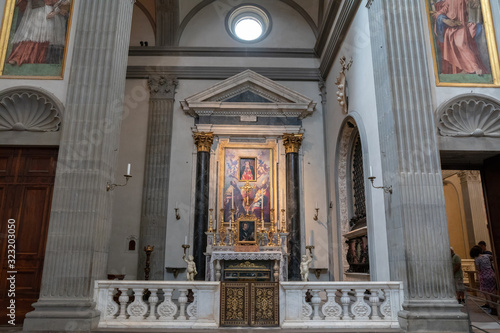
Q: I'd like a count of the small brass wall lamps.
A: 4